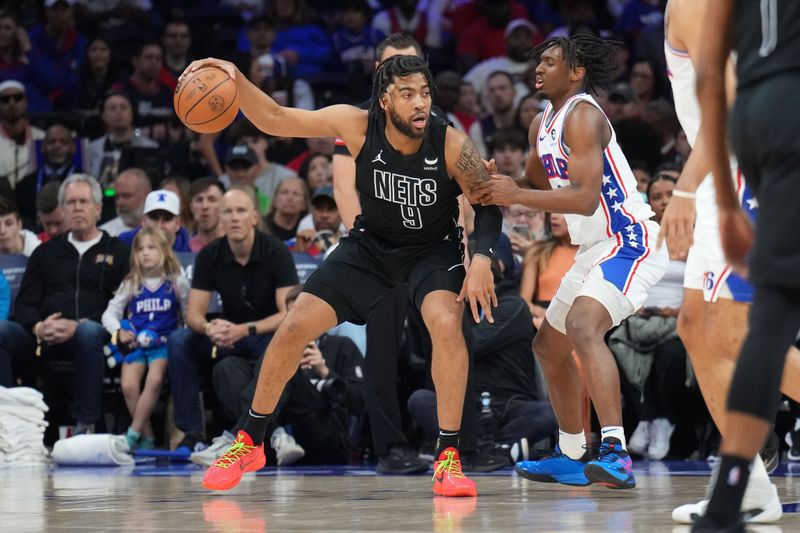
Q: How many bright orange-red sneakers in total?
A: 2